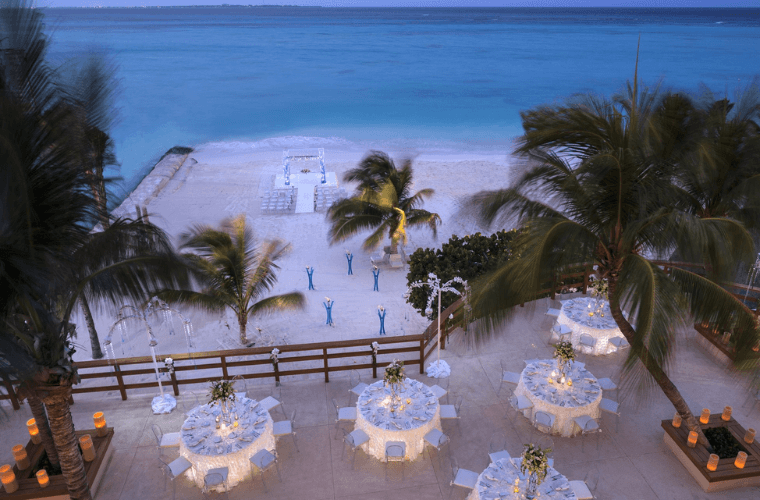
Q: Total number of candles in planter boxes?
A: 13